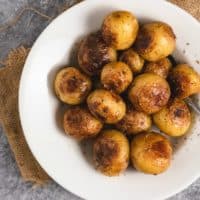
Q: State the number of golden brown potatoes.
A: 15